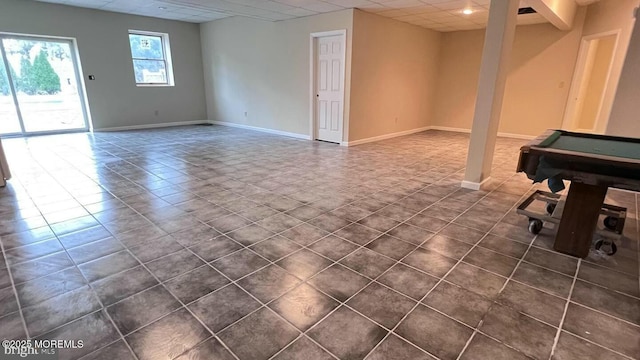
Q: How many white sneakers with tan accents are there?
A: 0